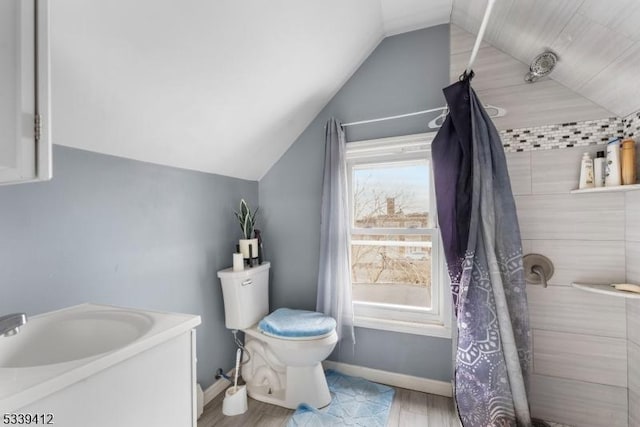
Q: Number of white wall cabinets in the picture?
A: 1